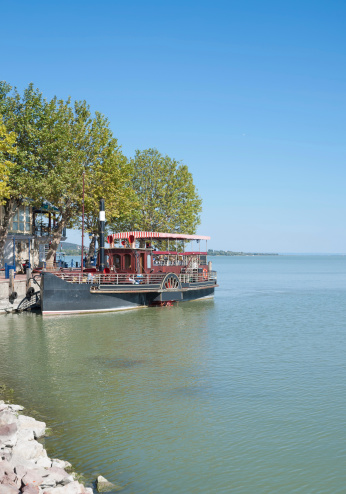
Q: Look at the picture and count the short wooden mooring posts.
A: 2